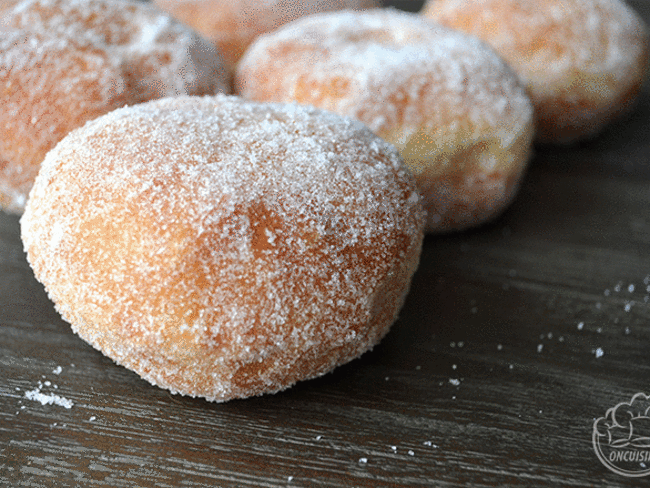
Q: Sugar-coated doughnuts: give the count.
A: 5